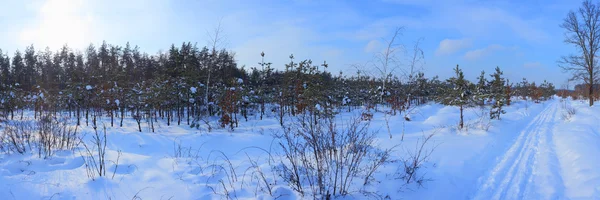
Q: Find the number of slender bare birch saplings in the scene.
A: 3